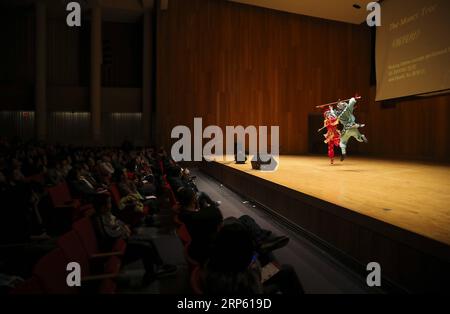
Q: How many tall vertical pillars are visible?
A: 3